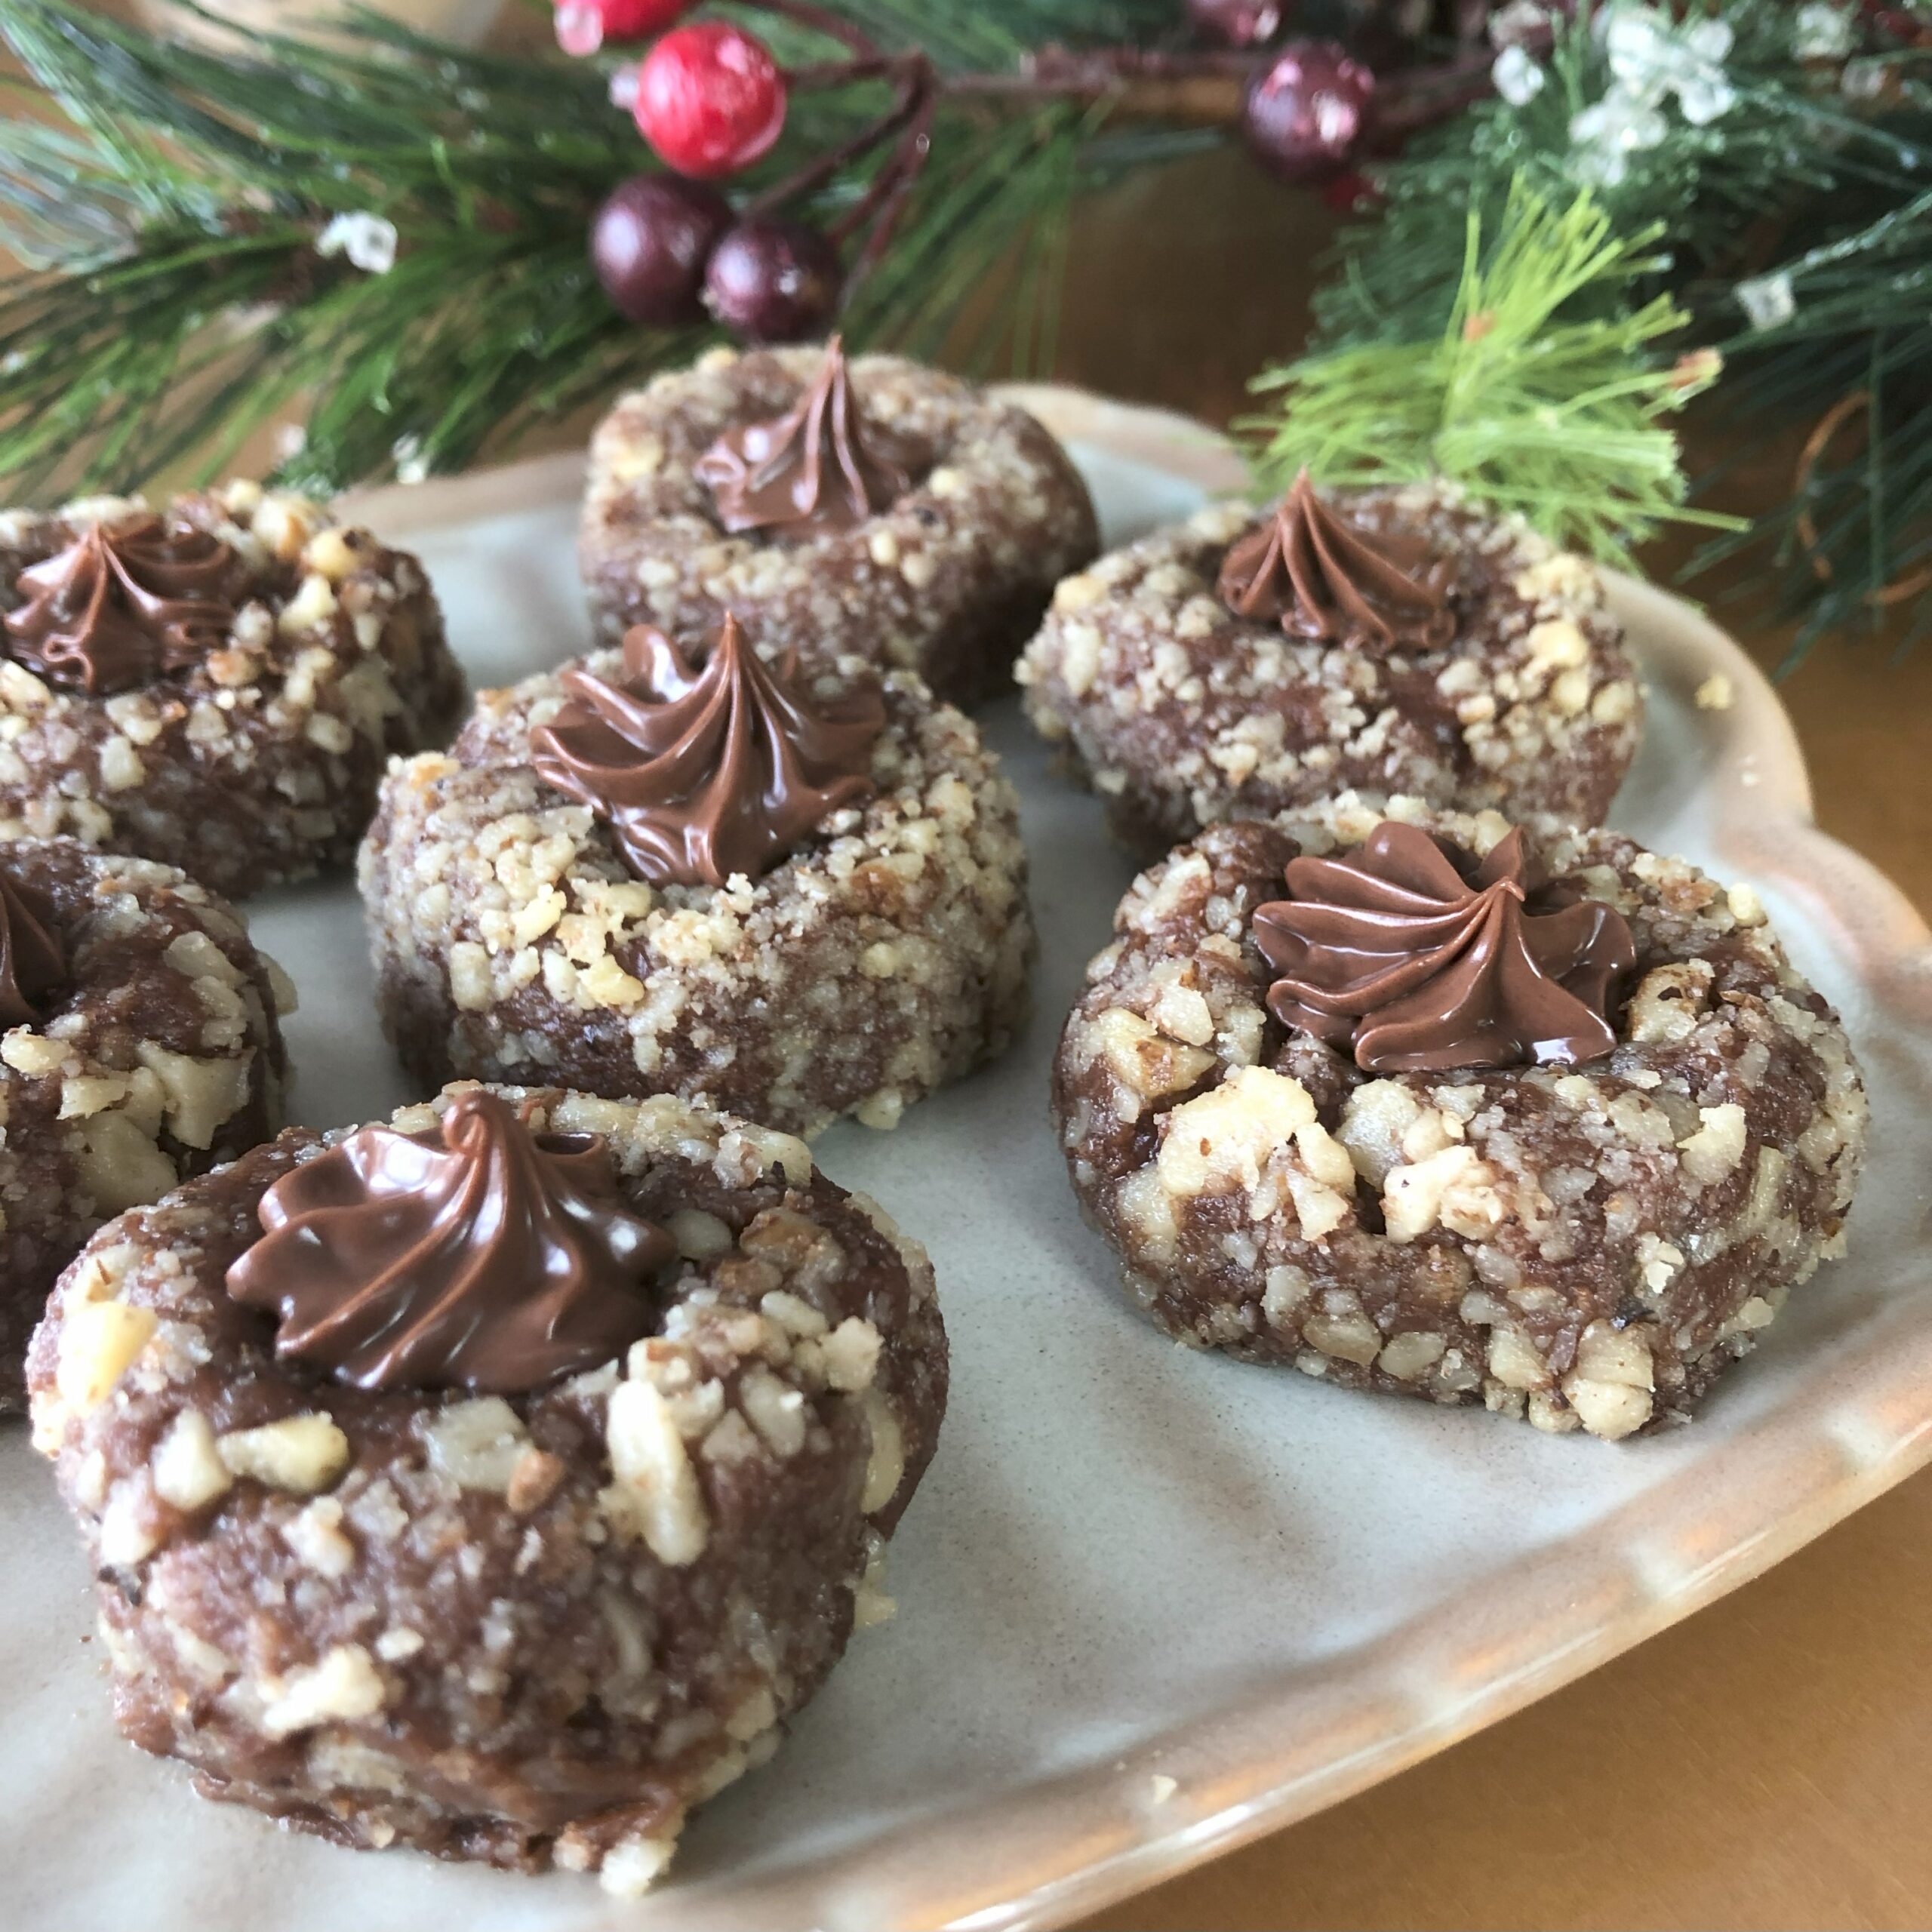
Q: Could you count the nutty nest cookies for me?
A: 7